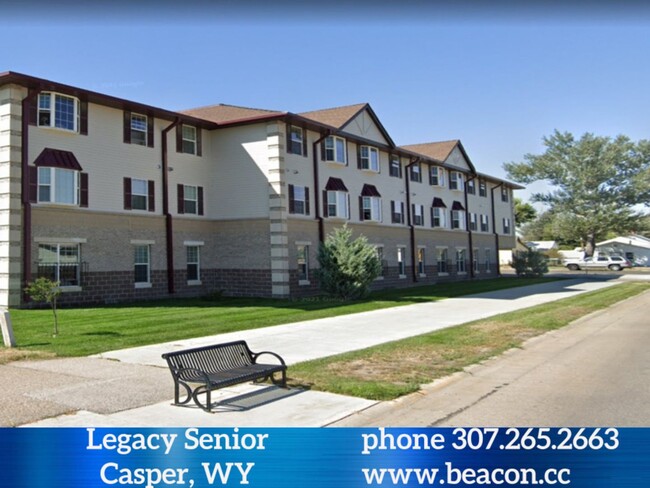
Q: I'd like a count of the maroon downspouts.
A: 6